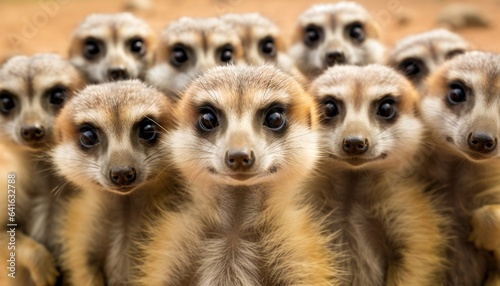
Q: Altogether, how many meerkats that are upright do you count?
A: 10